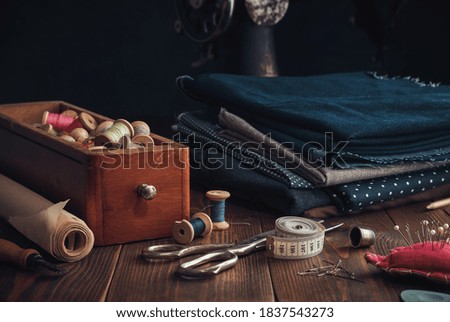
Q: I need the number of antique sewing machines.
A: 1